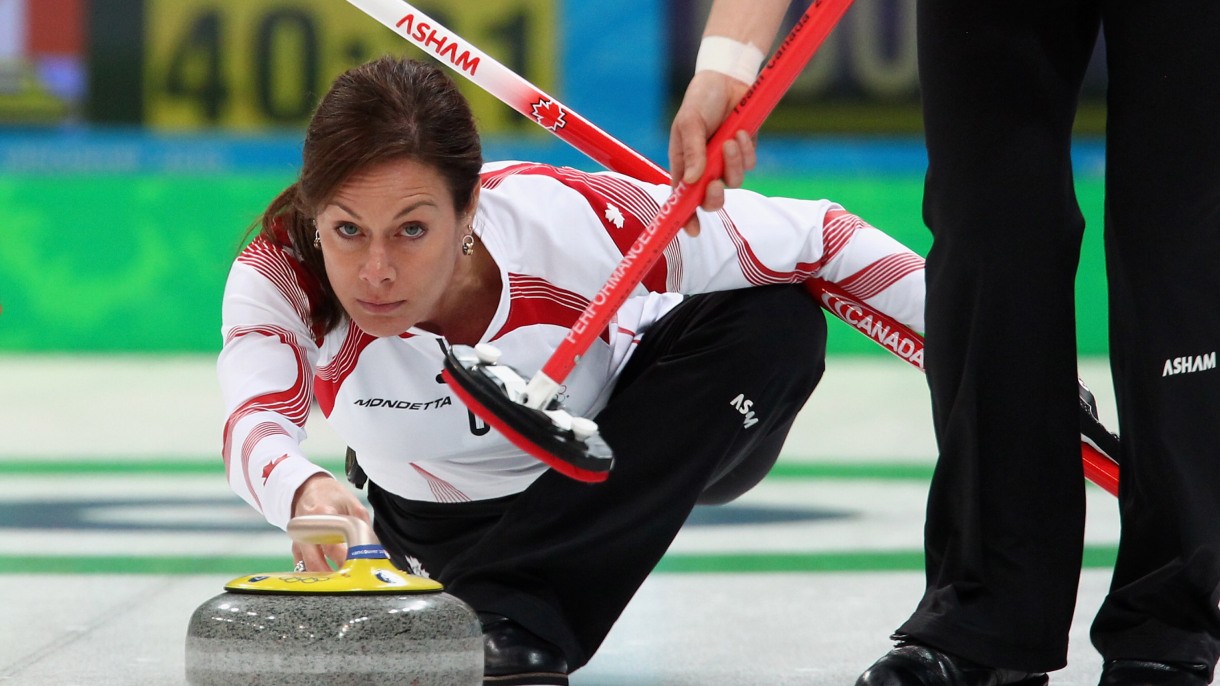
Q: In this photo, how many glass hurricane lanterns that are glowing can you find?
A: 0